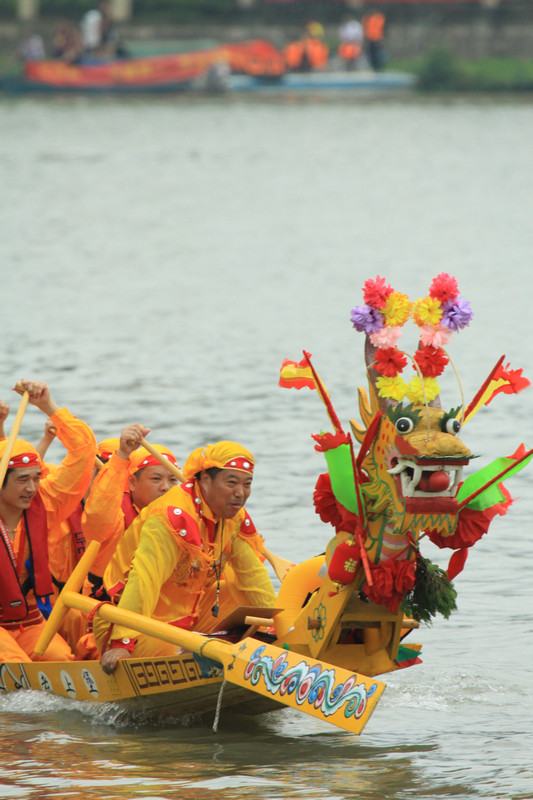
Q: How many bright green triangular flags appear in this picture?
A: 2